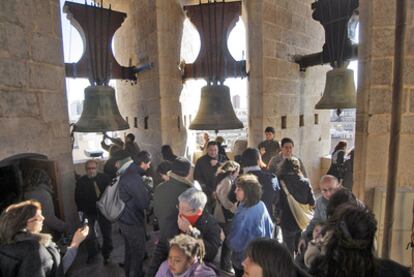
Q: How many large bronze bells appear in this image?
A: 3